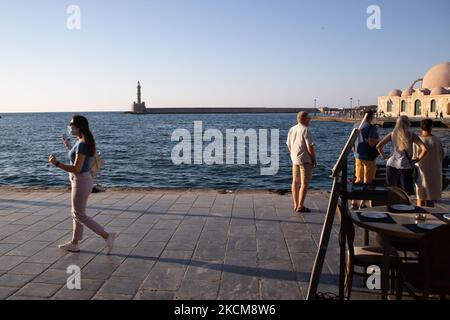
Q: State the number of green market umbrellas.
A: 0